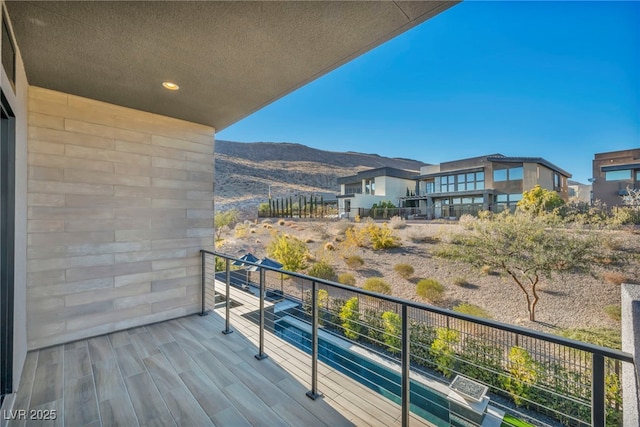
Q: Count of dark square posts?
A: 6